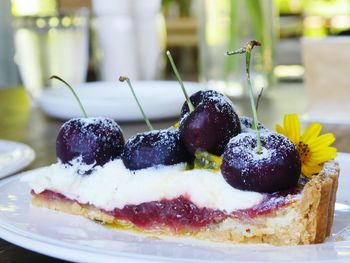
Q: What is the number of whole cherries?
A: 5